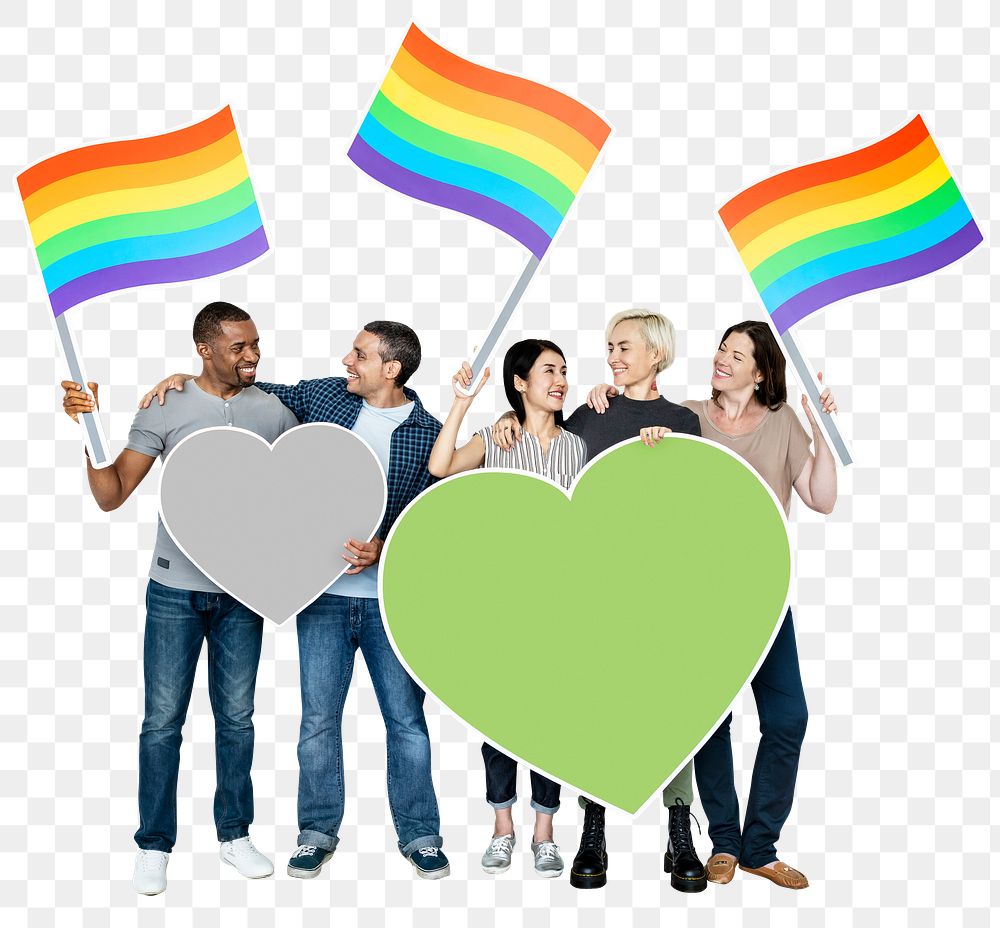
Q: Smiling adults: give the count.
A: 5